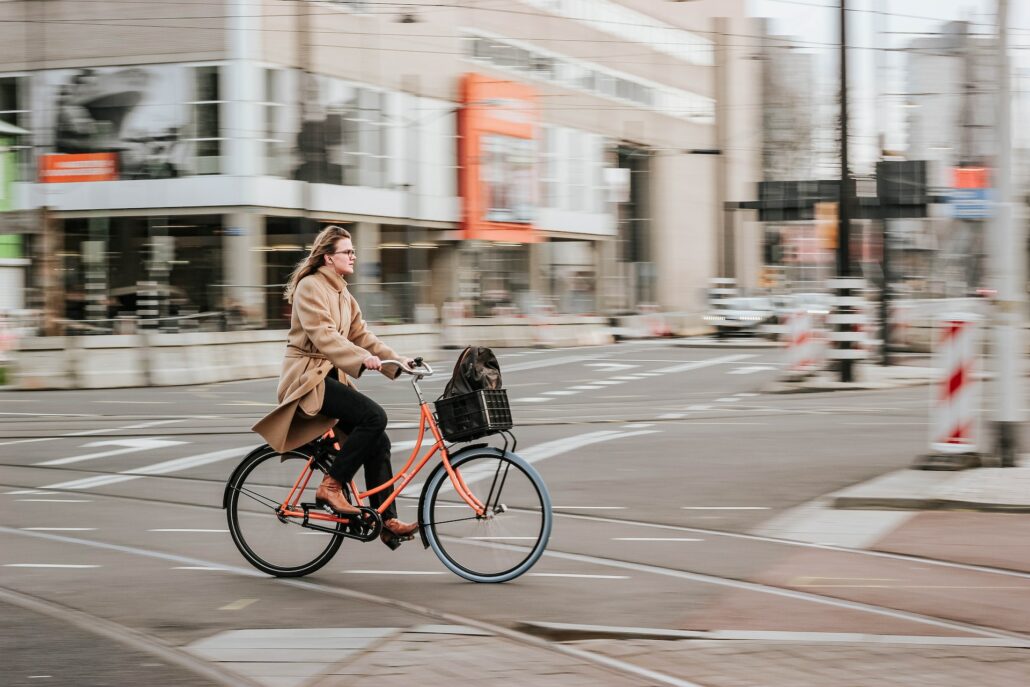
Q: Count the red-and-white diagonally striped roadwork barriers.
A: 2